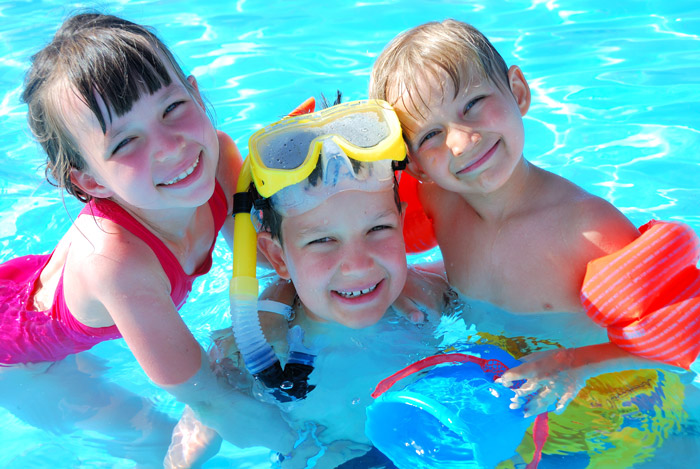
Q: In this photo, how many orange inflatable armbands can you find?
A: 2